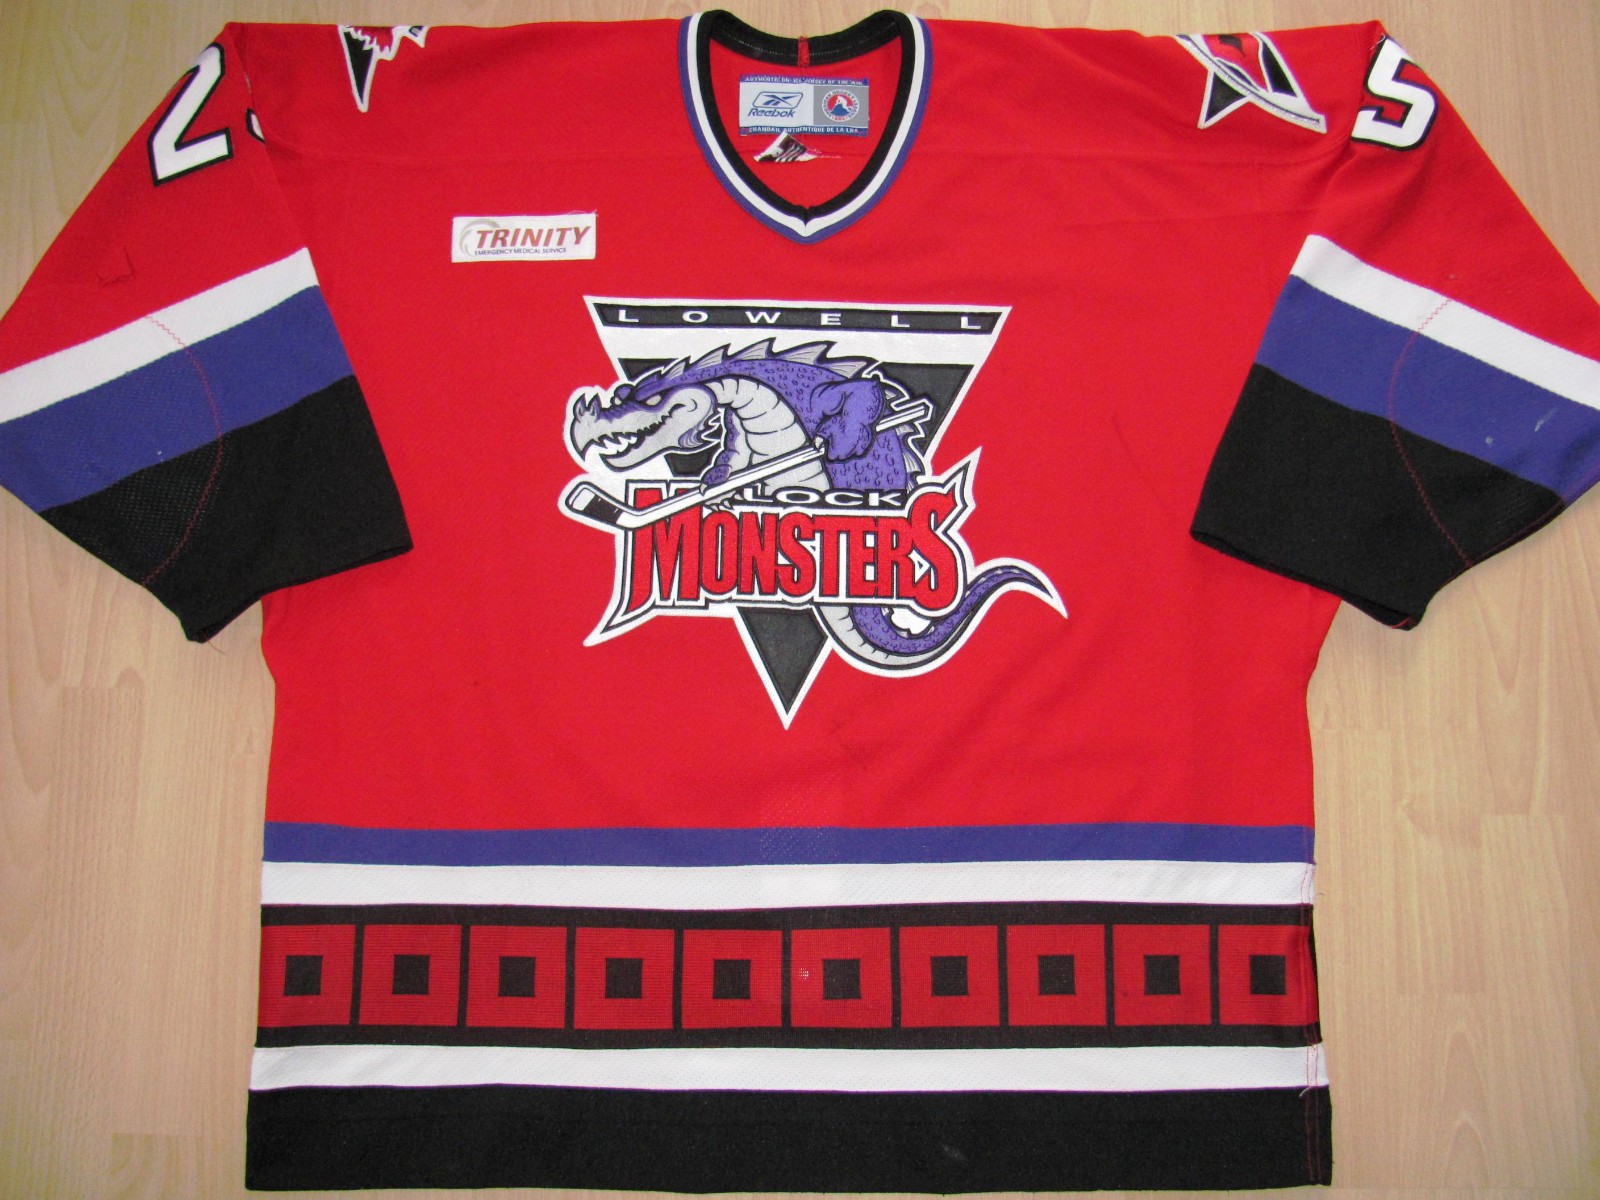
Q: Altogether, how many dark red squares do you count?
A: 10